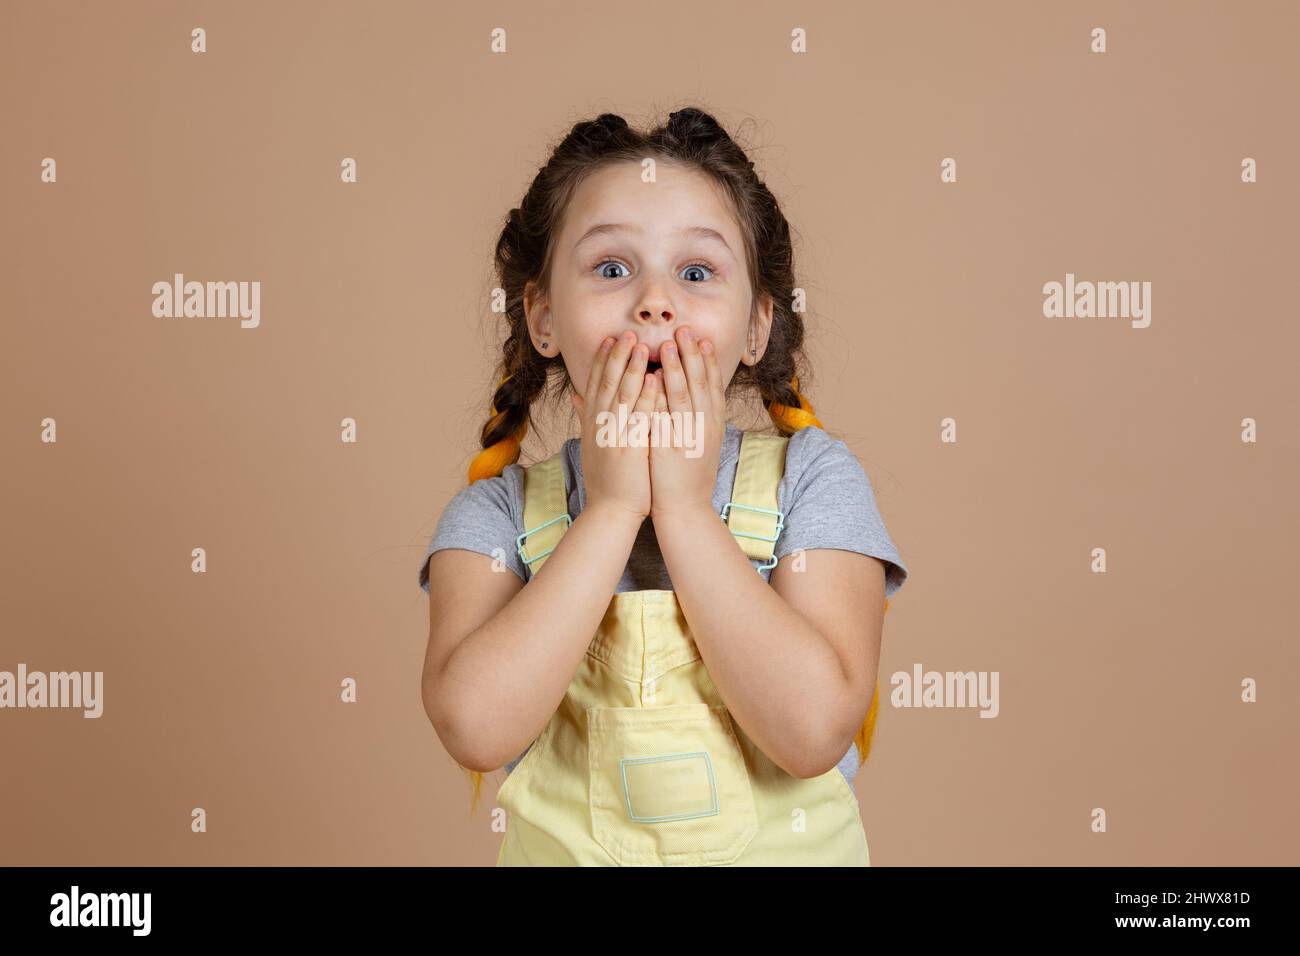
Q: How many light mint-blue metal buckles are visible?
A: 2